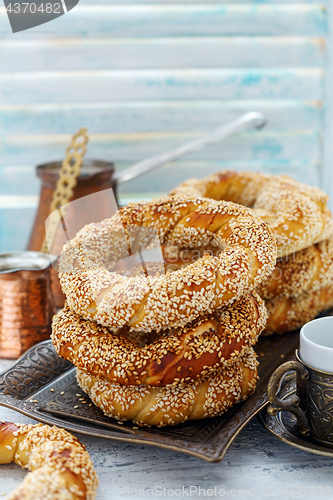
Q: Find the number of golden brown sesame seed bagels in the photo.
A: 7